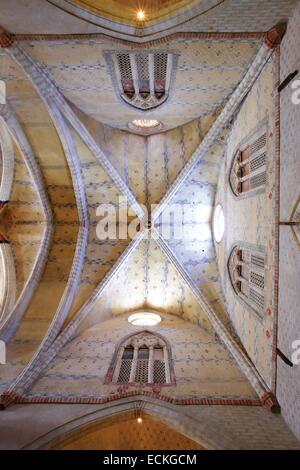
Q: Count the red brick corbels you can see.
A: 4